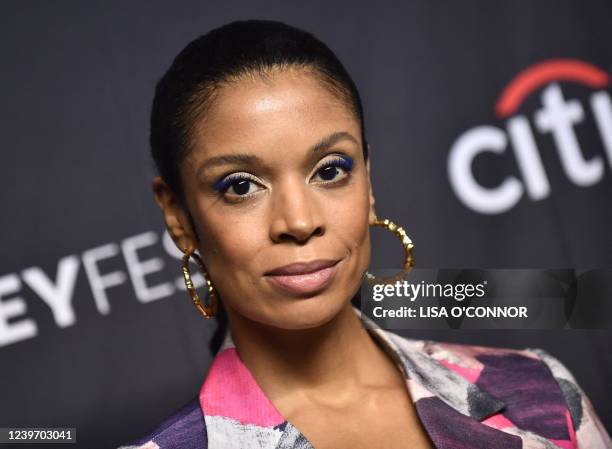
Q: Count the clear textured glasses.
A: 0